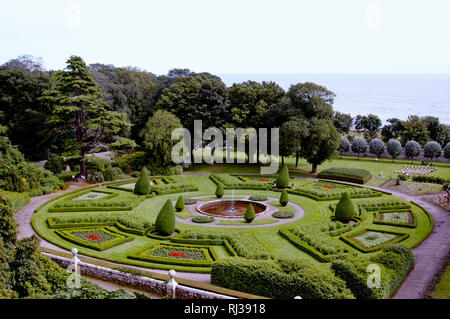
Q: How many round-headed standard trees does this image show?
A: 7